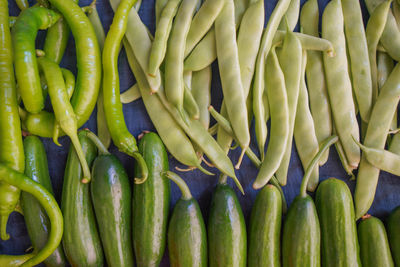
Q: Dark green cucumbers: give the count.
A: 11